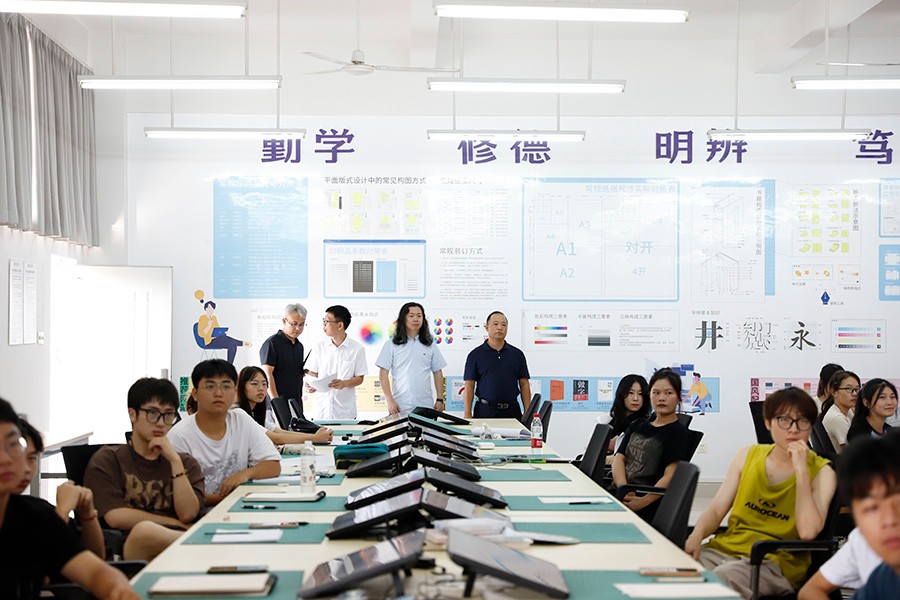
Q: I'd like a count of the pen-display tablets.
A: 15